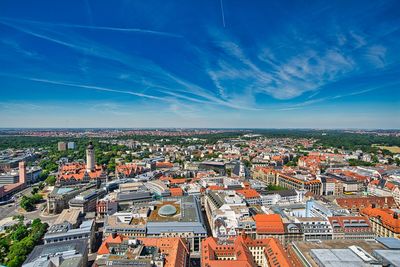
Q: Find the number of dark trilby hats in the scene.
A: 0